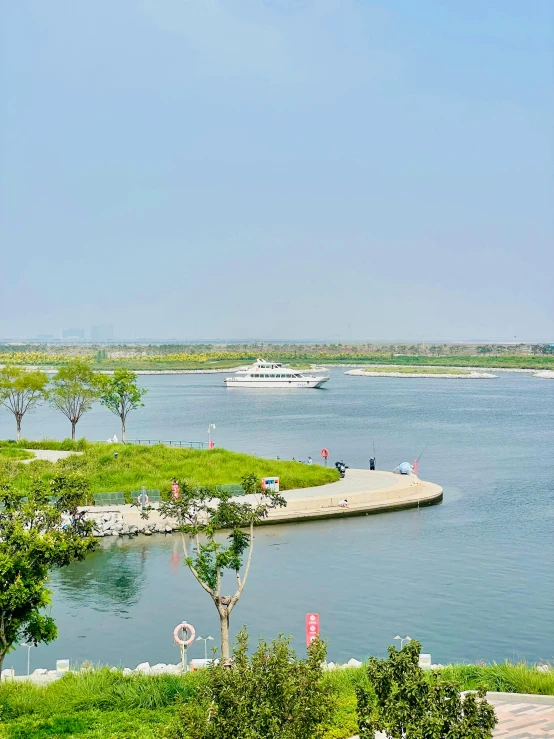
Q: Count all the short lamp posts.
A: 3